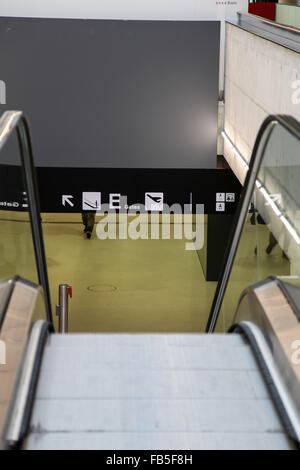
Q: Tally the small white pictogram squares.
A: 3